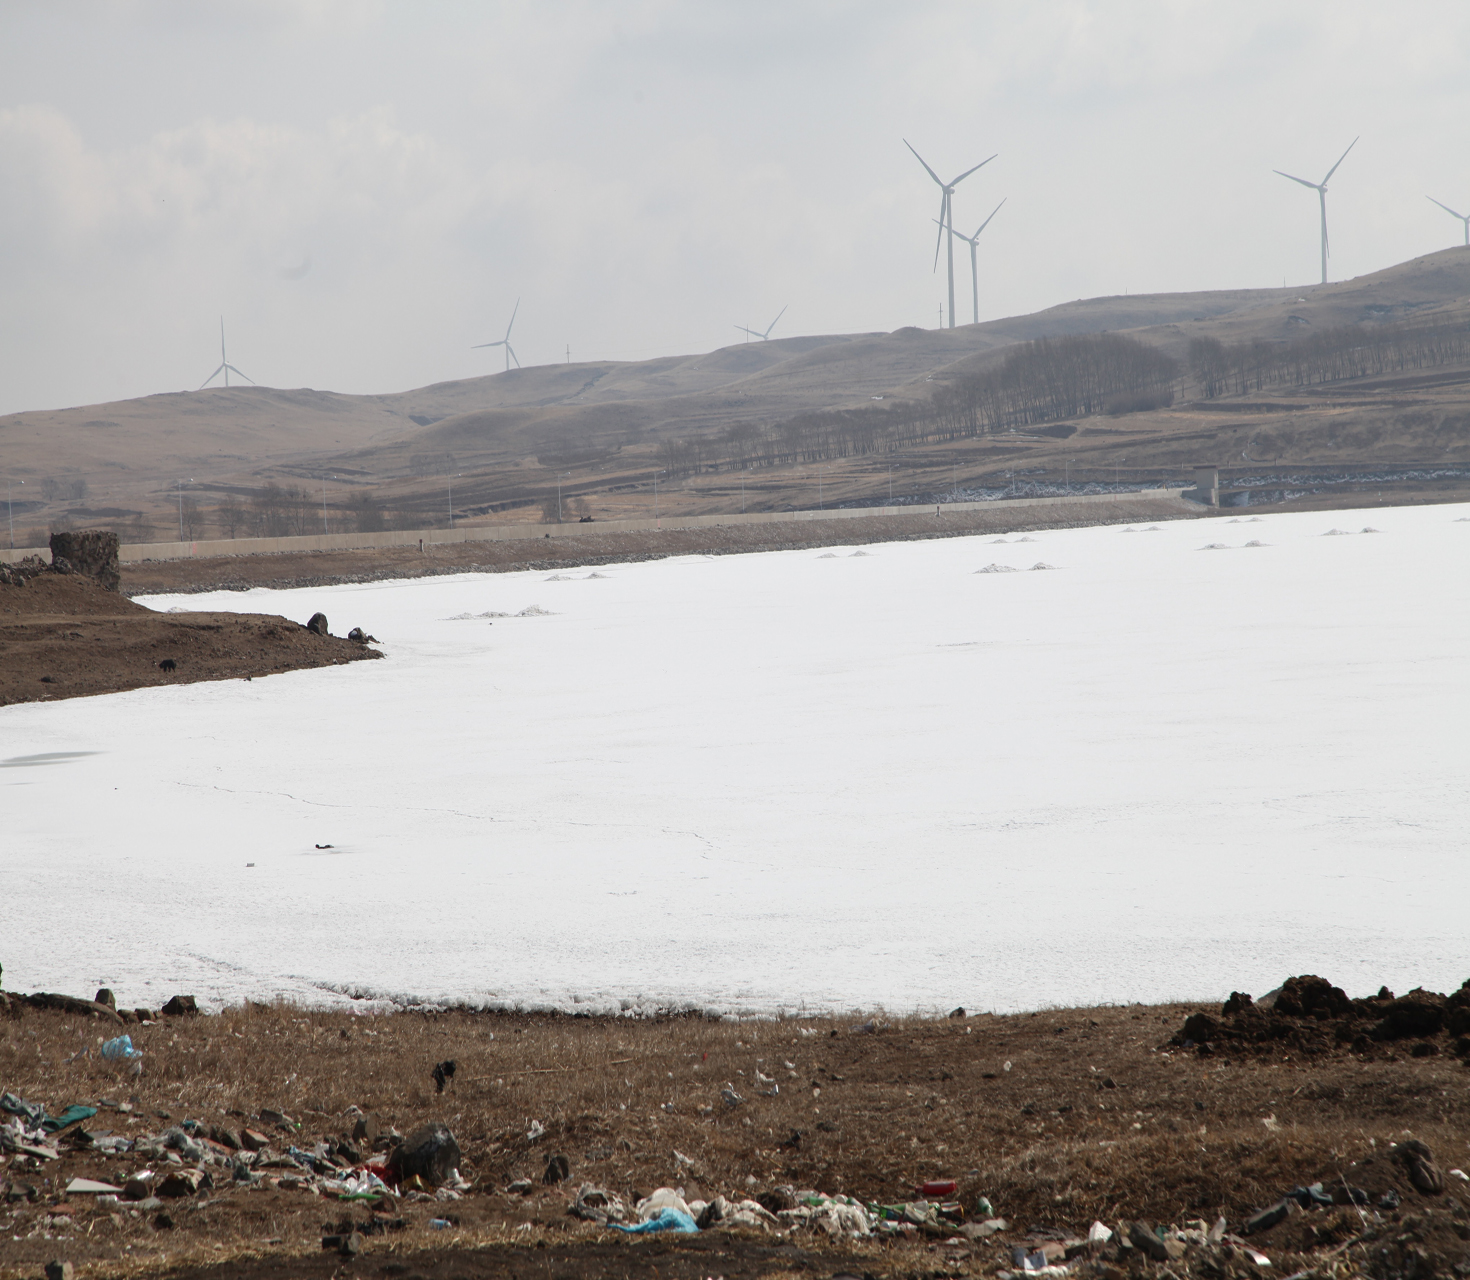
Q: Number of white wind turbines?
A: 7